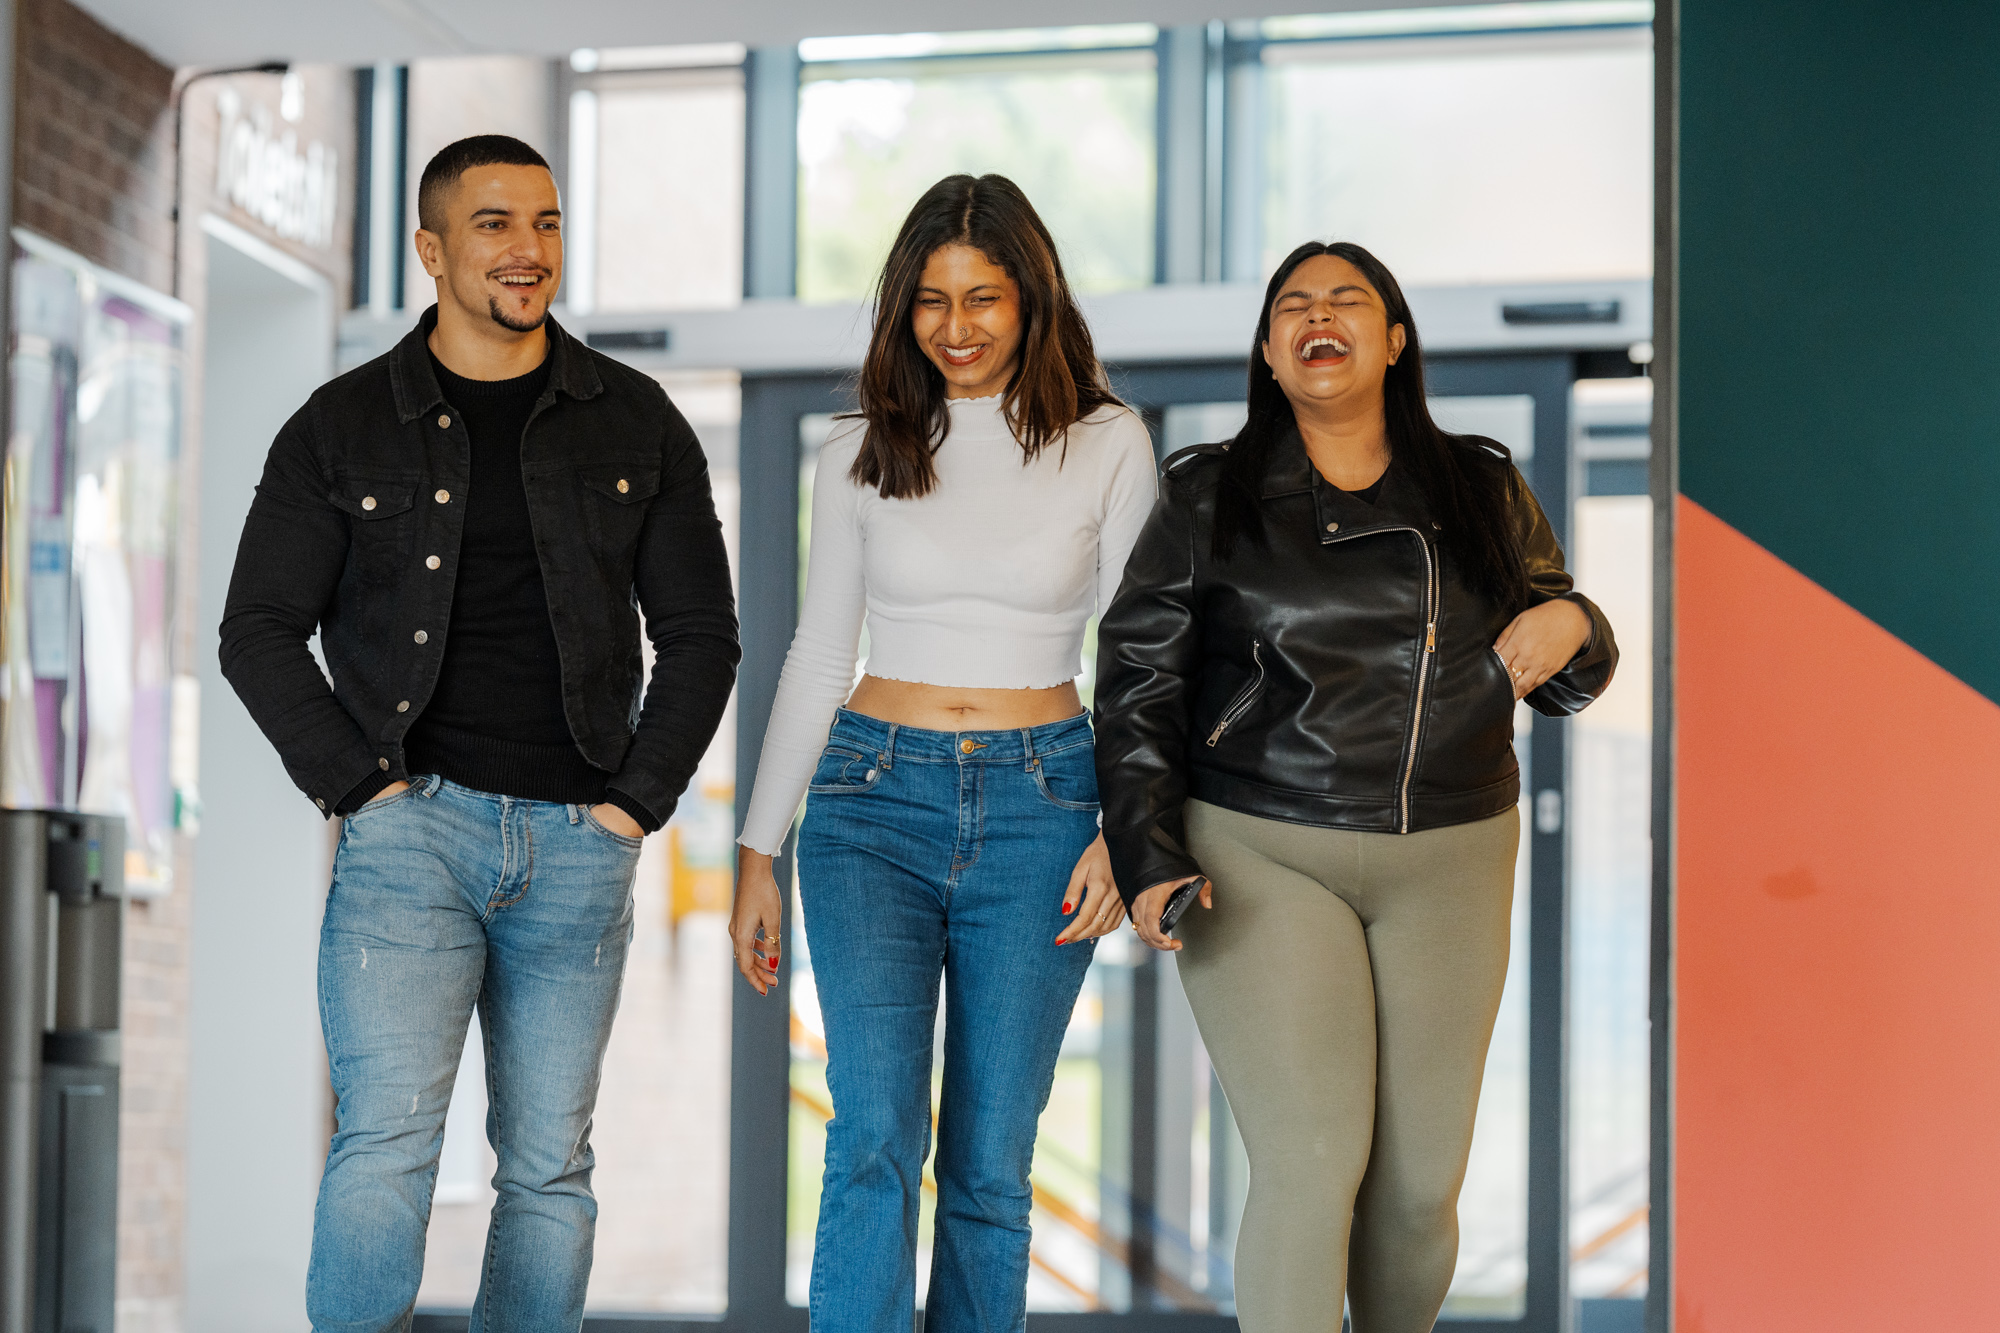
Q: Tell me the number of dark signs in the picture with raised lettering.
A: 0